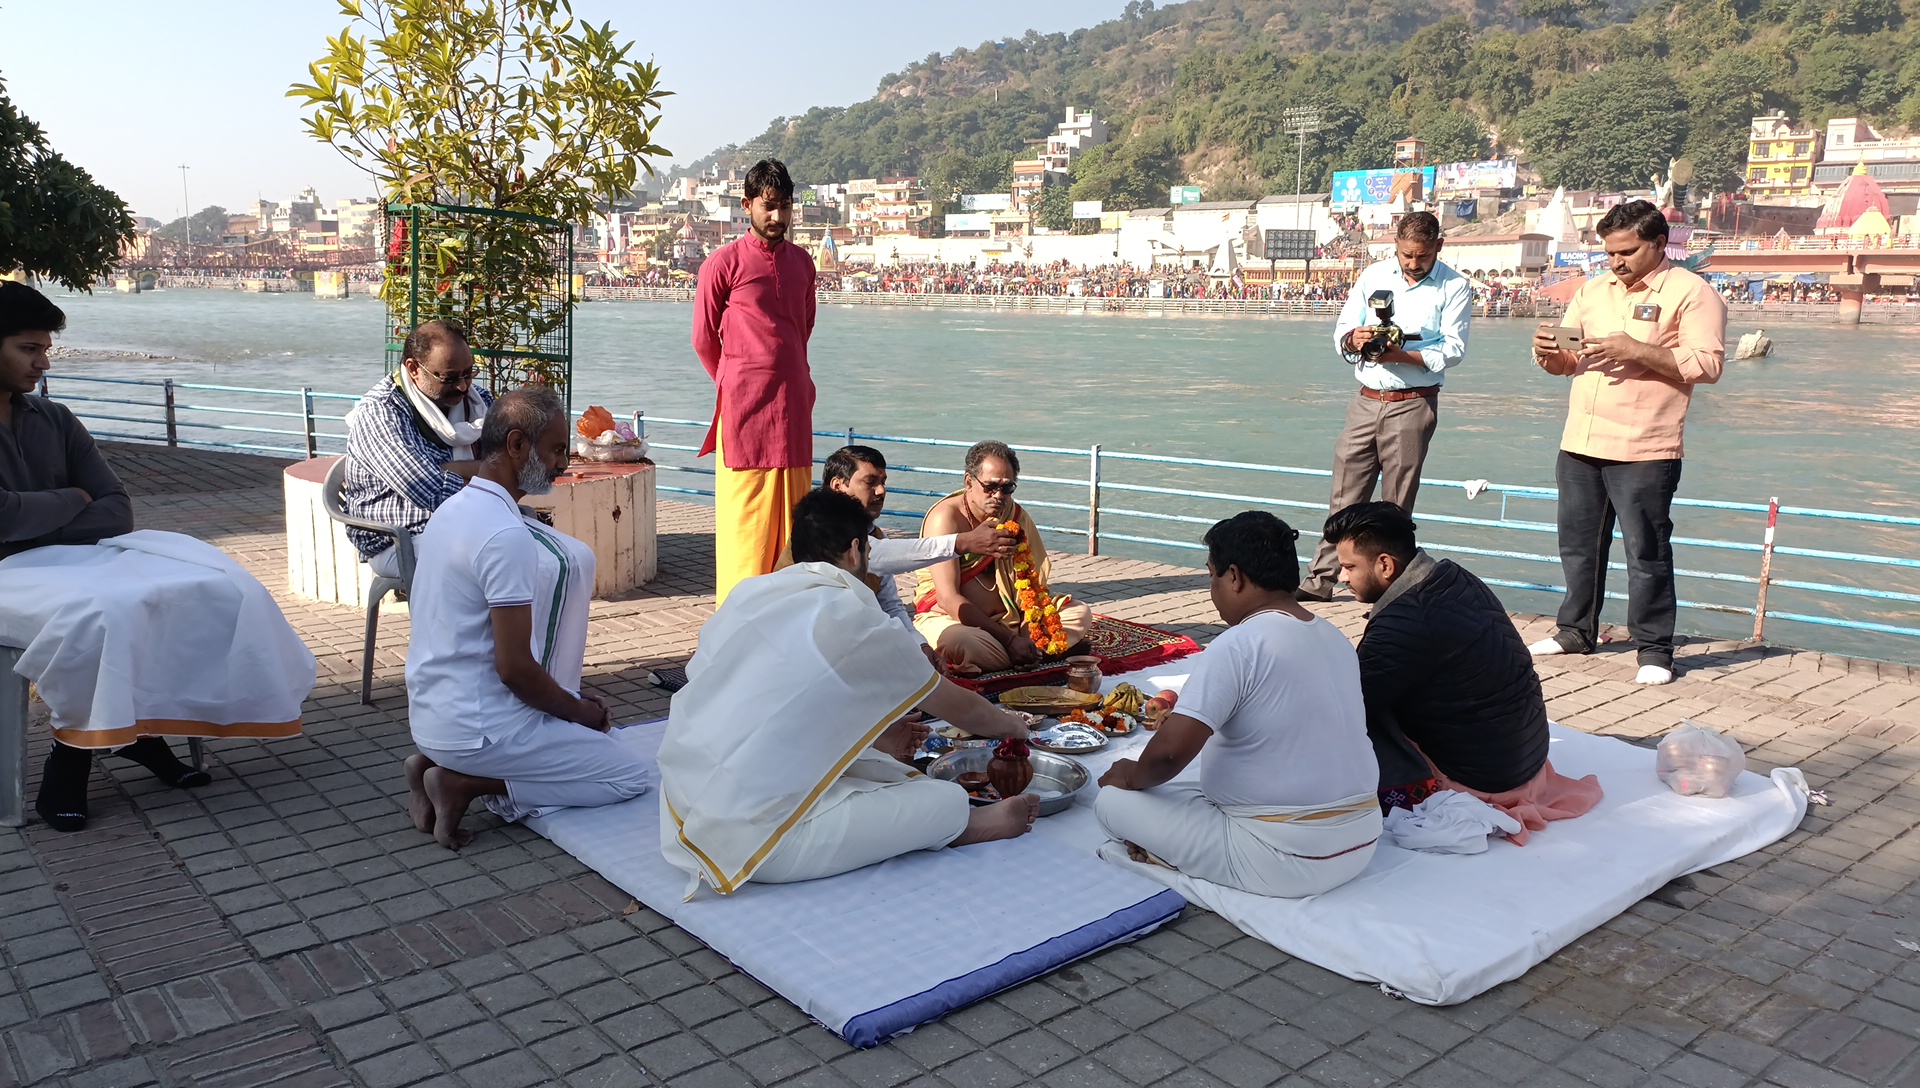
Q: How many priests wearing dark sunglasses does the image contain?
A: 1